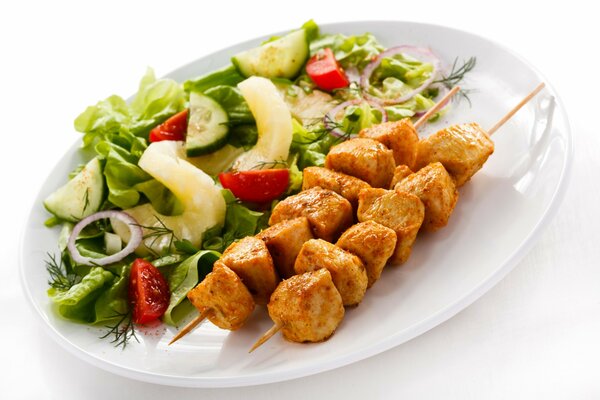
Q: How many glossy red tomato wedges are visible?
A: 4